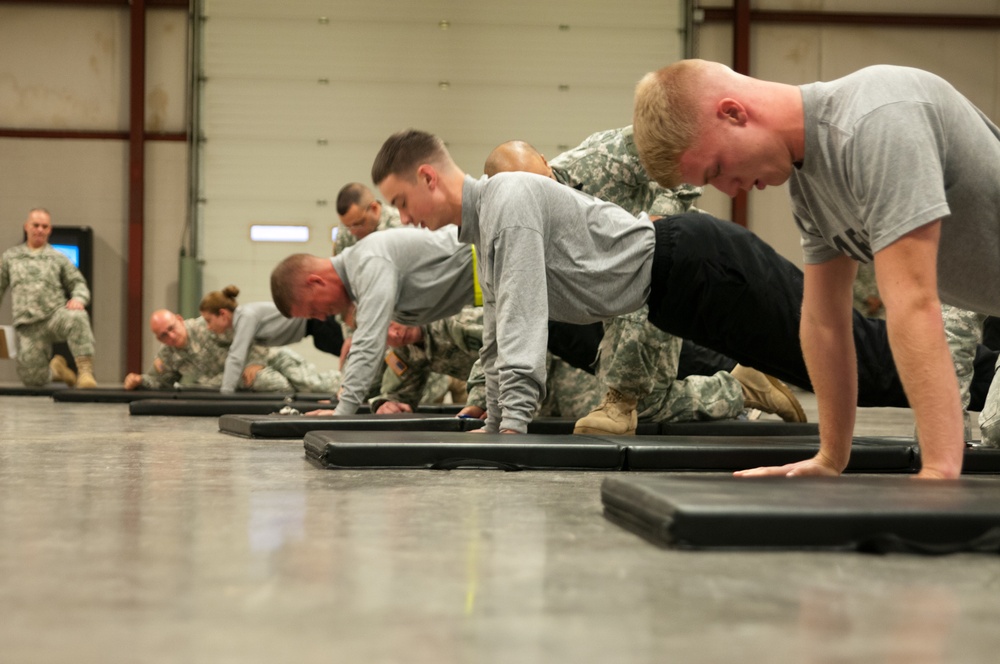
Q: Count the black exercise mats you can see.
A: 6